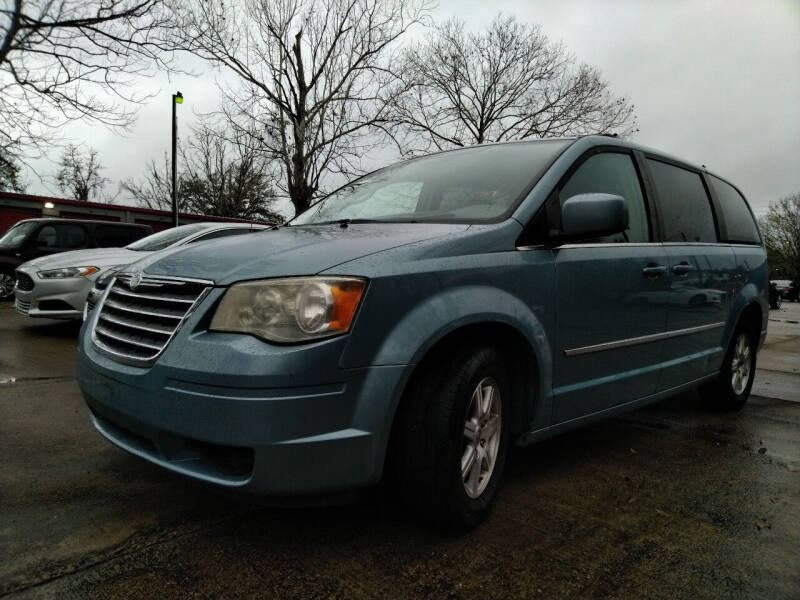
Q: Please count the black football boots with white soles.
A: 0